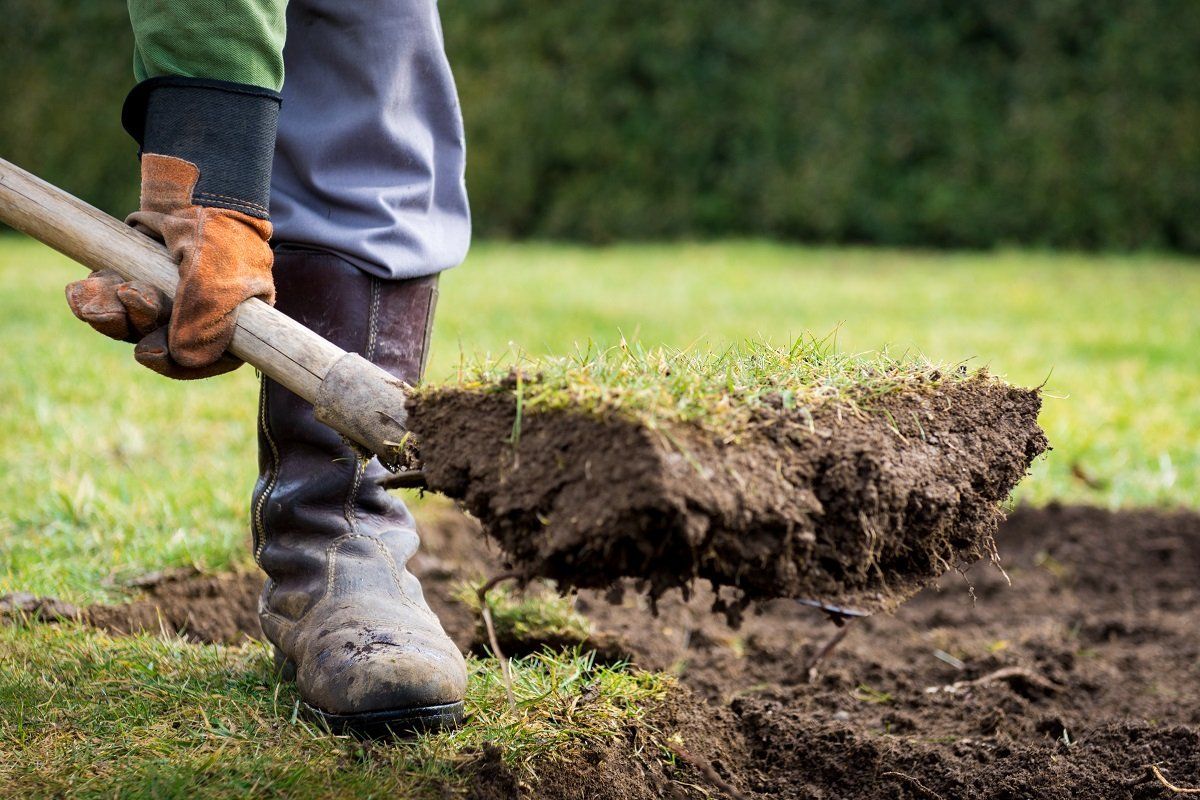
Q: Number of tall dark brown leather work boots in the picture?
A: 1